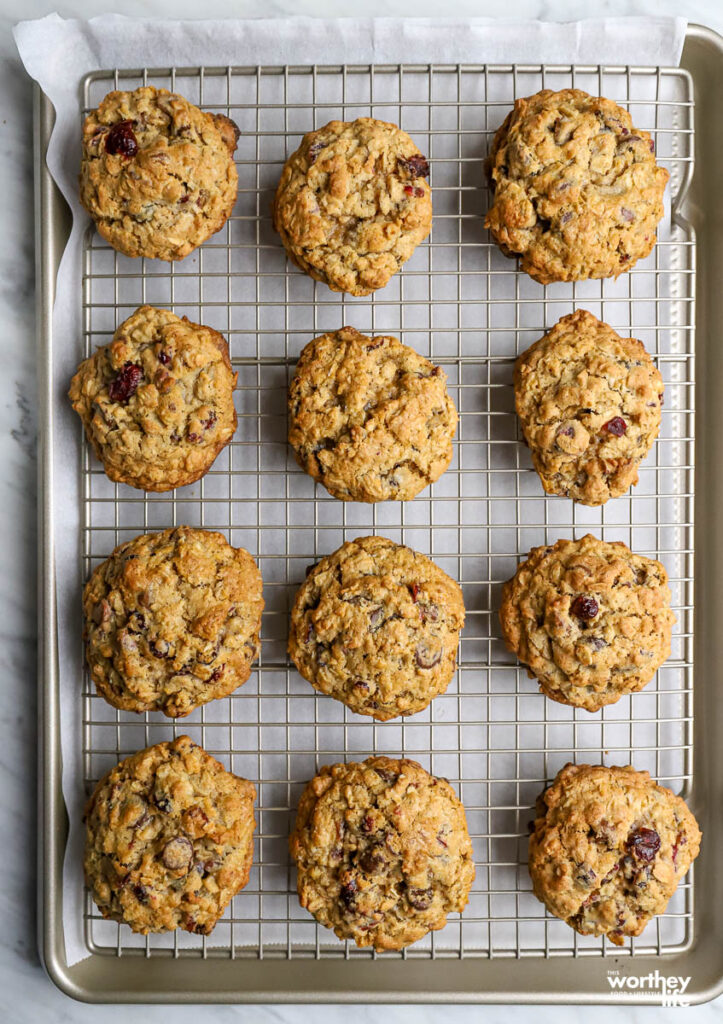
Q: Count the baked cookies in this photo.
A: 12